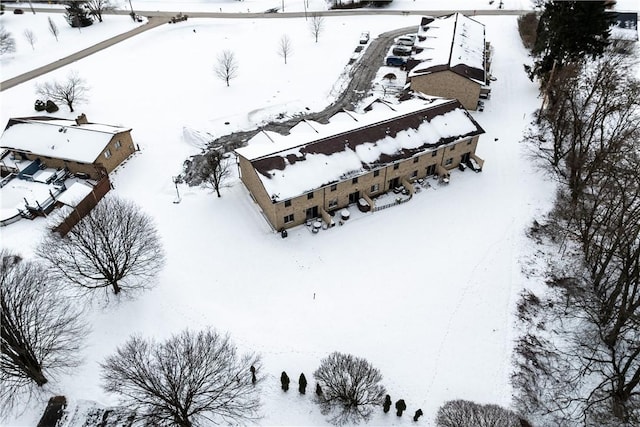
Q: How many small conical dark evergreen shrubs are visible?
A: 7